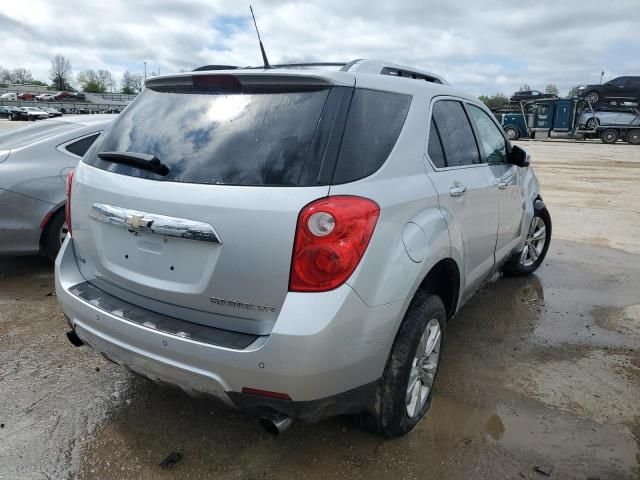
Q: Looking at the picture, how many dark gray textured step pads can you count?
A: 1